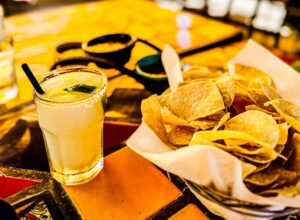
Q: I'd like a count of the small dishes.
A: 2